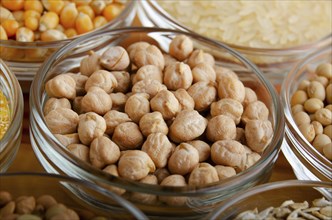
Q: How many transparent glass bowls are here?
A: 7